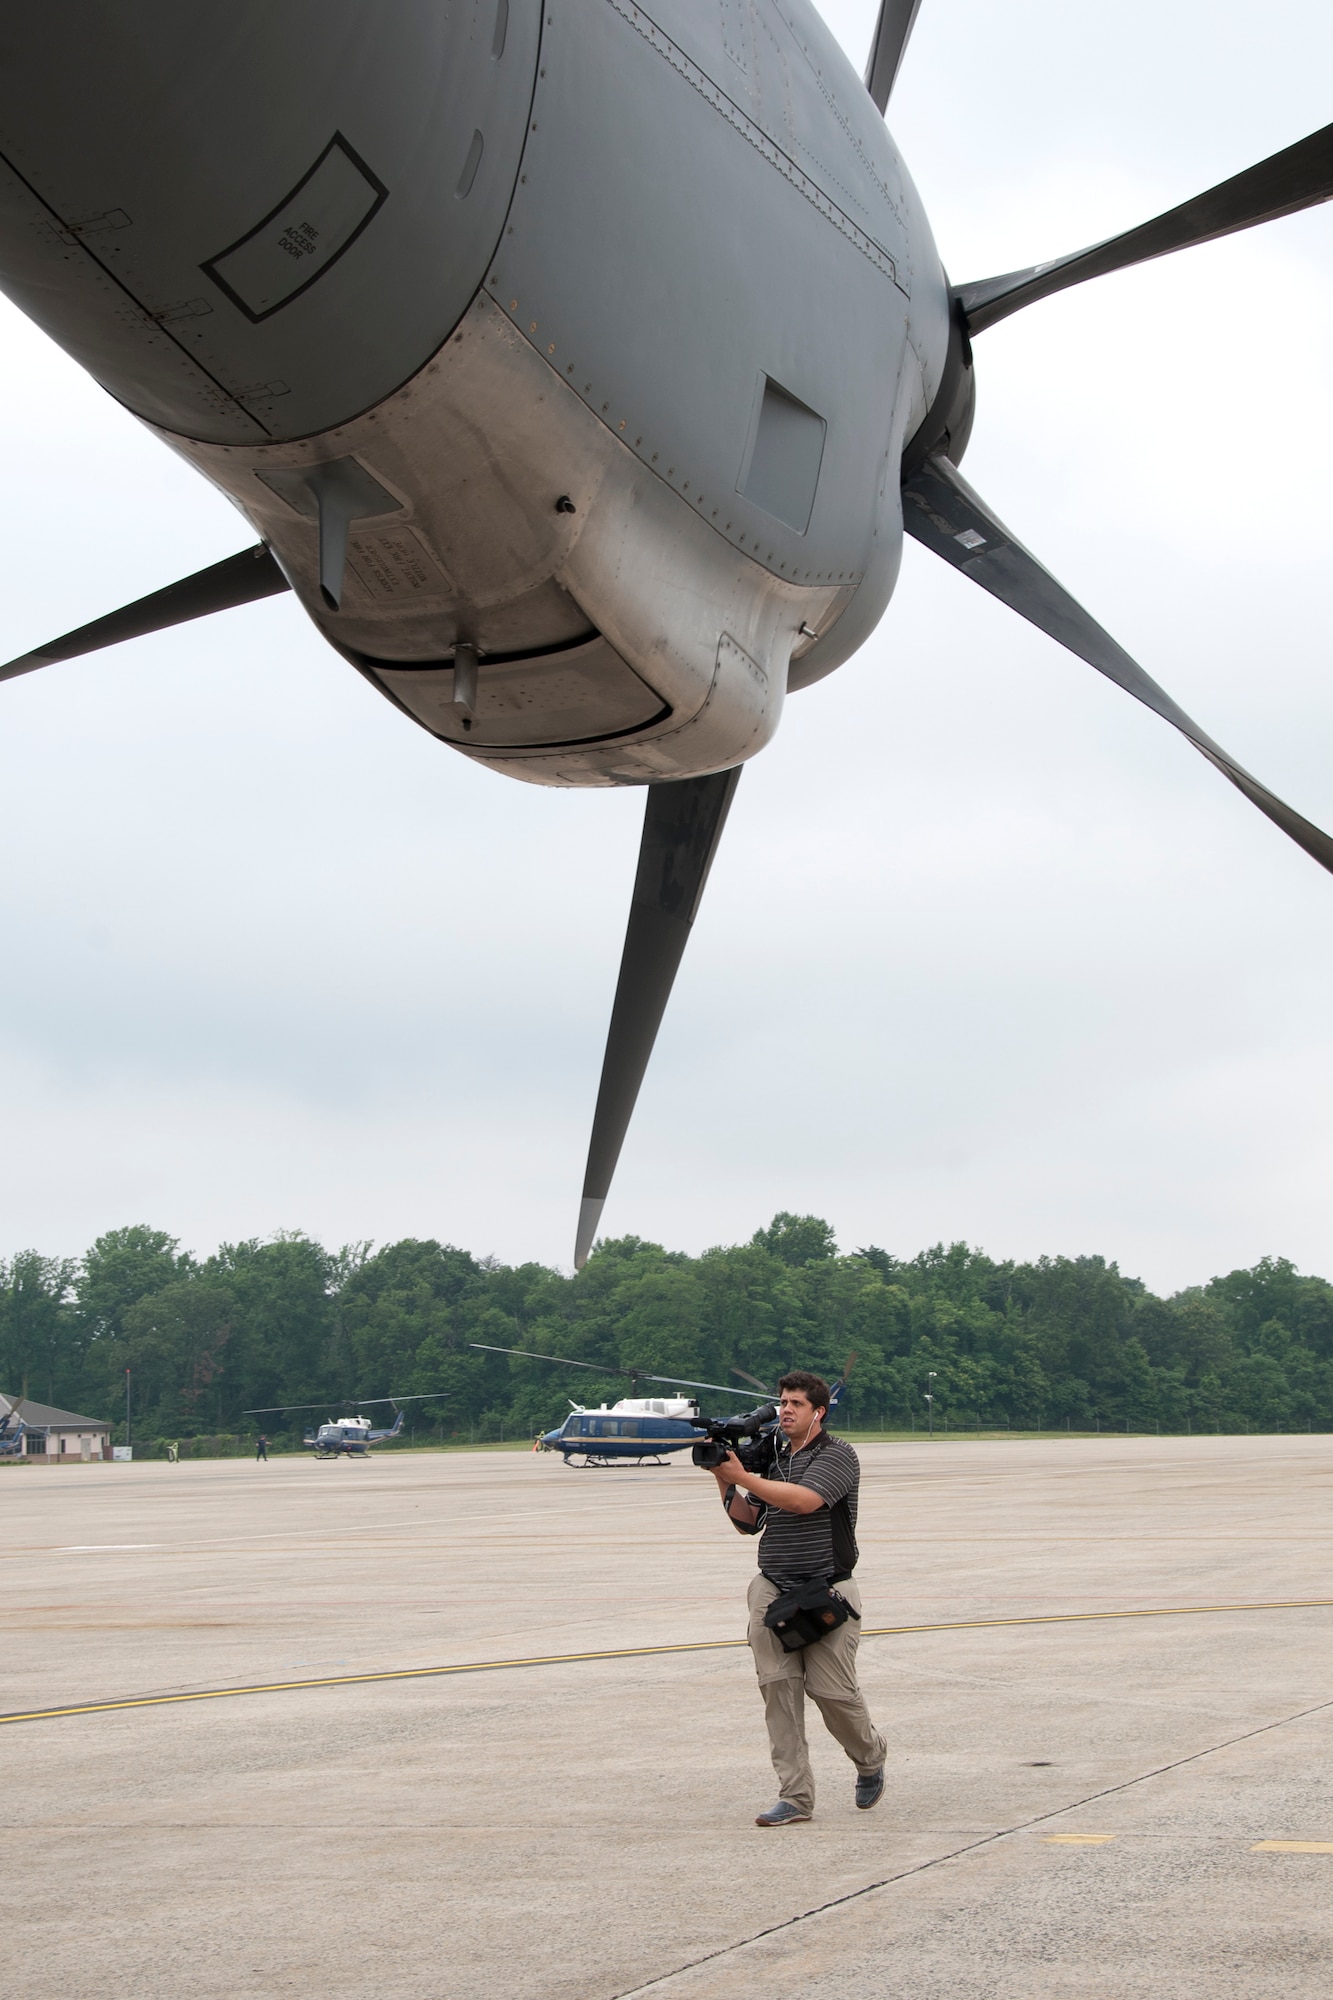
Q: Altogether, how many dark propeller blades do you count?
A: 5